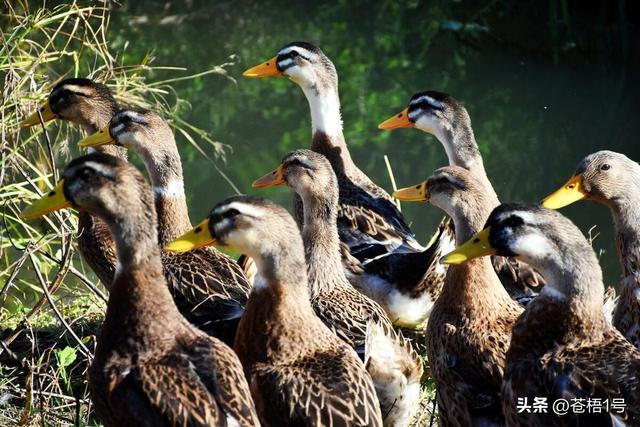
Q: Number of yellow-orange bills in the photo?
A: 10